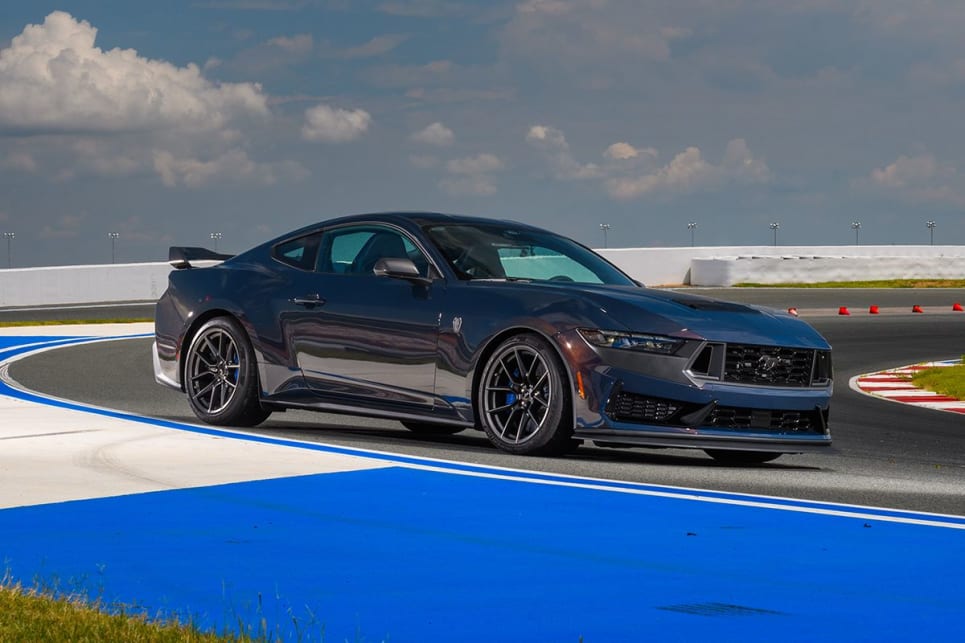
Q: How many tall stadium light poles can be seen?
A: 8